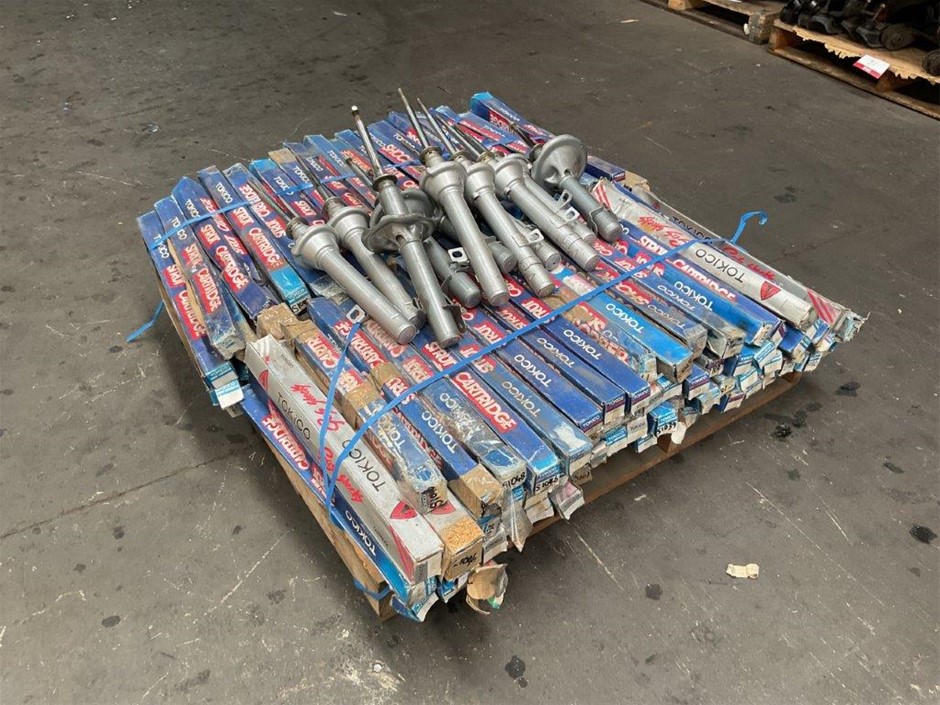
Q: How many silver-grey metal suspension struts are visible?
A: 11